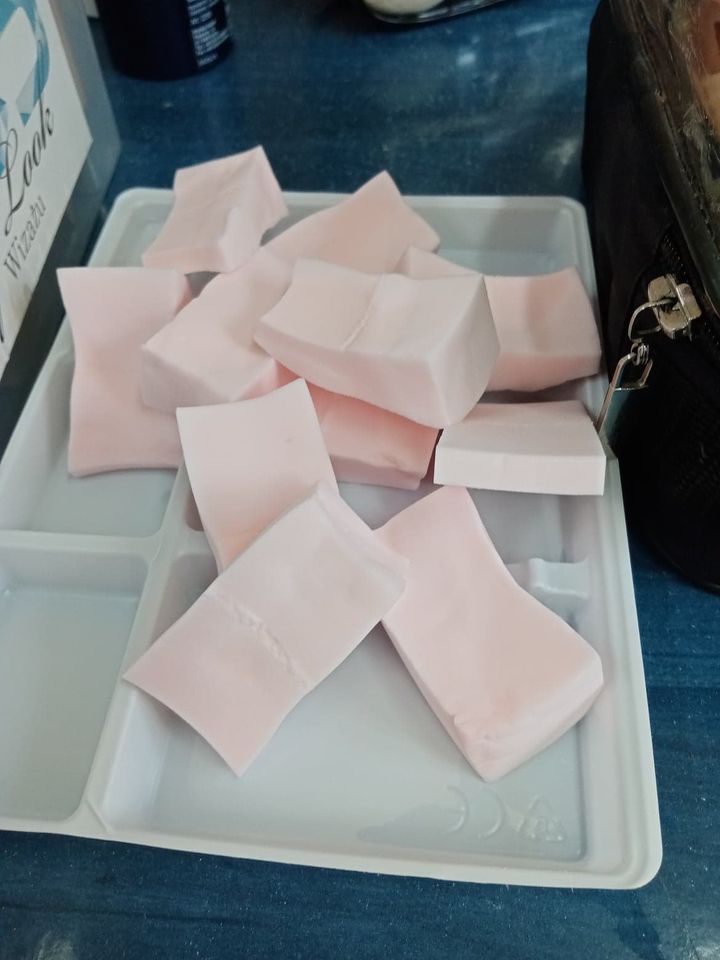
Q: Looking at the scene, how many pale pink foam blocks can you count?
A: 11